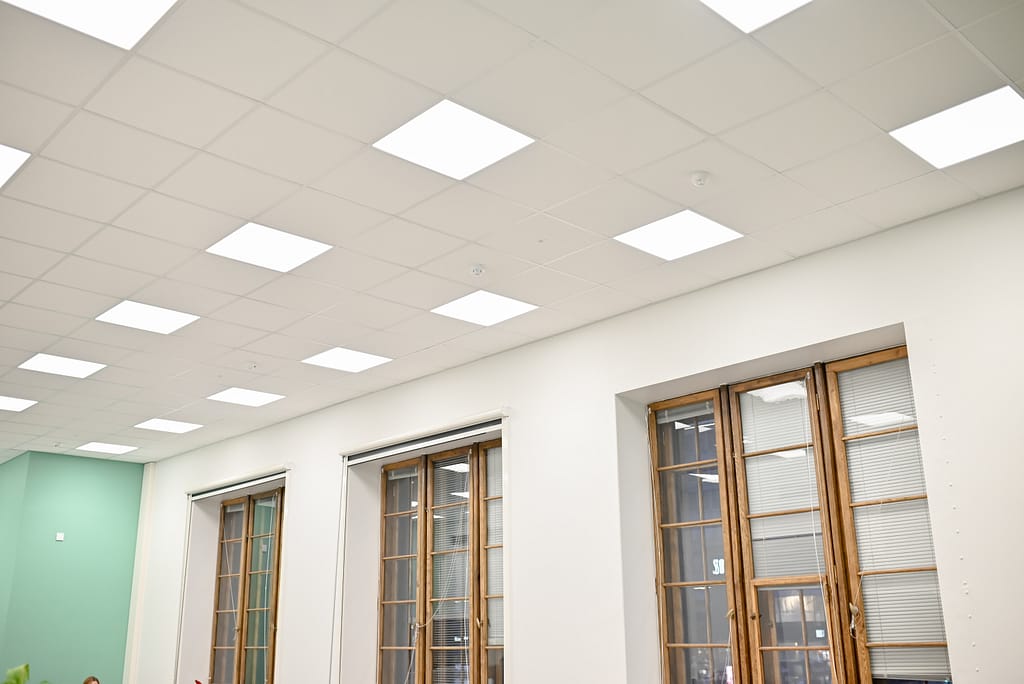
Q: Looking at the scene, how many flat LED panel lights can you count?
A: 15